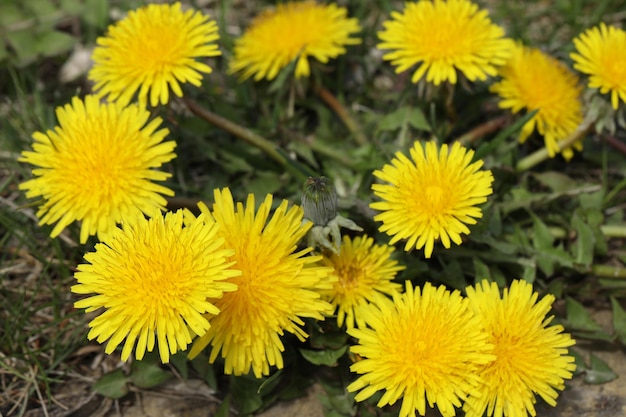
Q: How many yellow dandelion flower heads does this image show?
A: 12